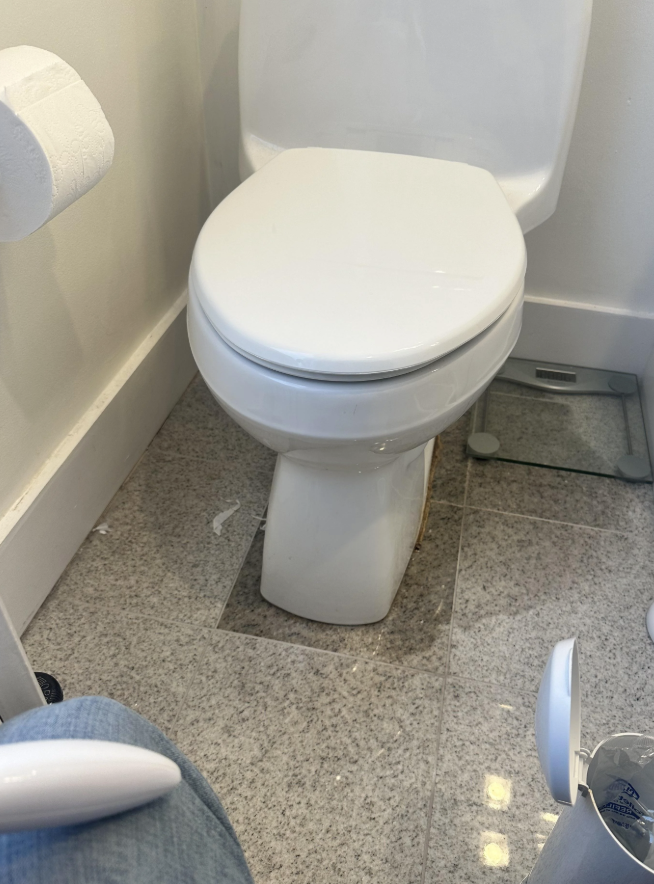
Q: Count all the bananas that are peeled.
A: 0